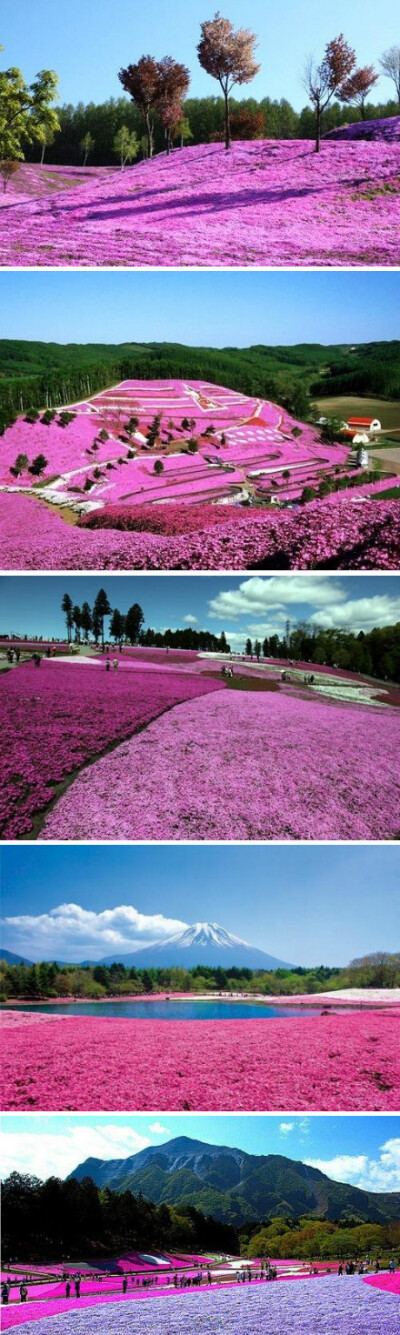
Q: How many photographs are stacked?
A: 5